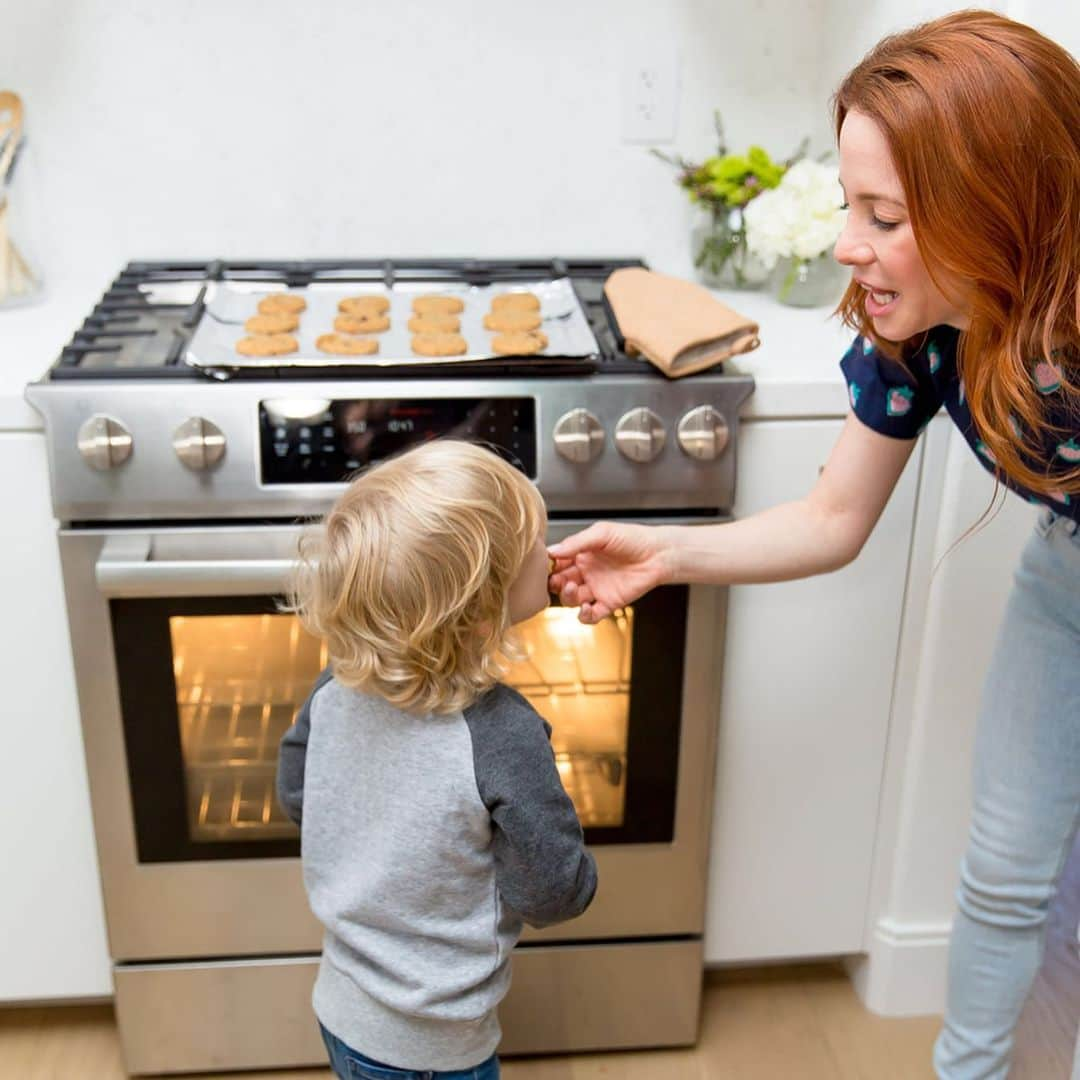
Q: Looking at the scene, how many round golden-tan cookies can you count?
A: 12